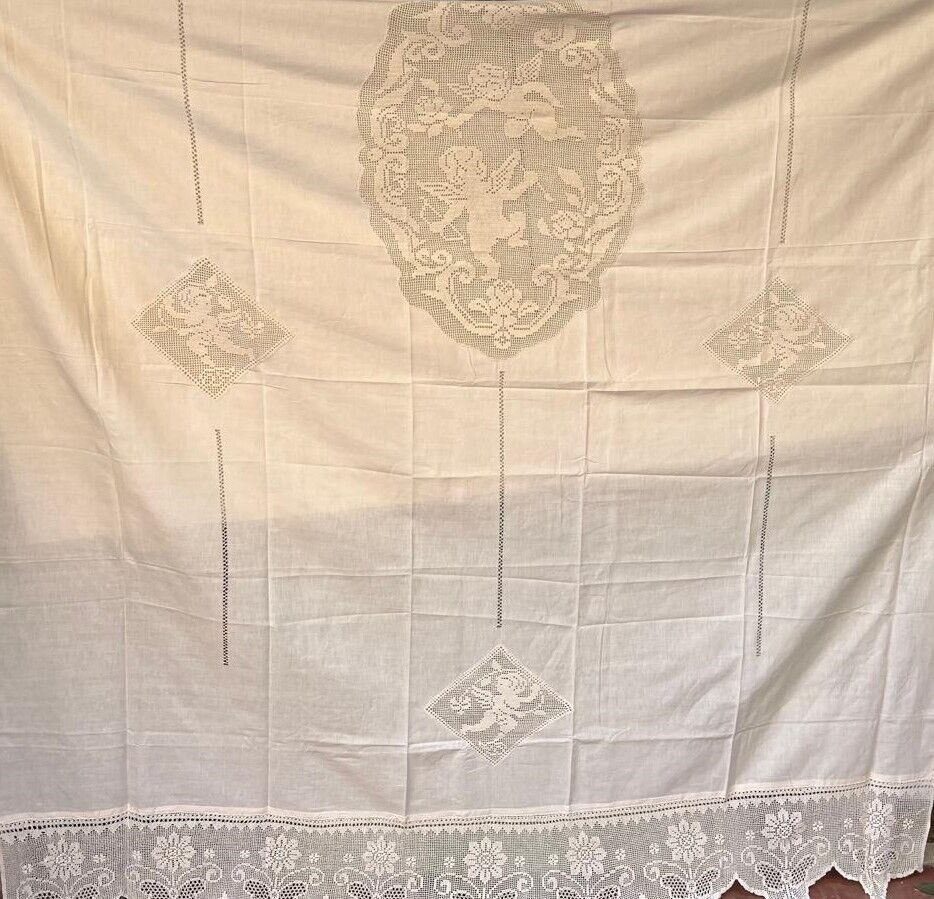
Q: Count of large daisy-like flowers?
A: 9